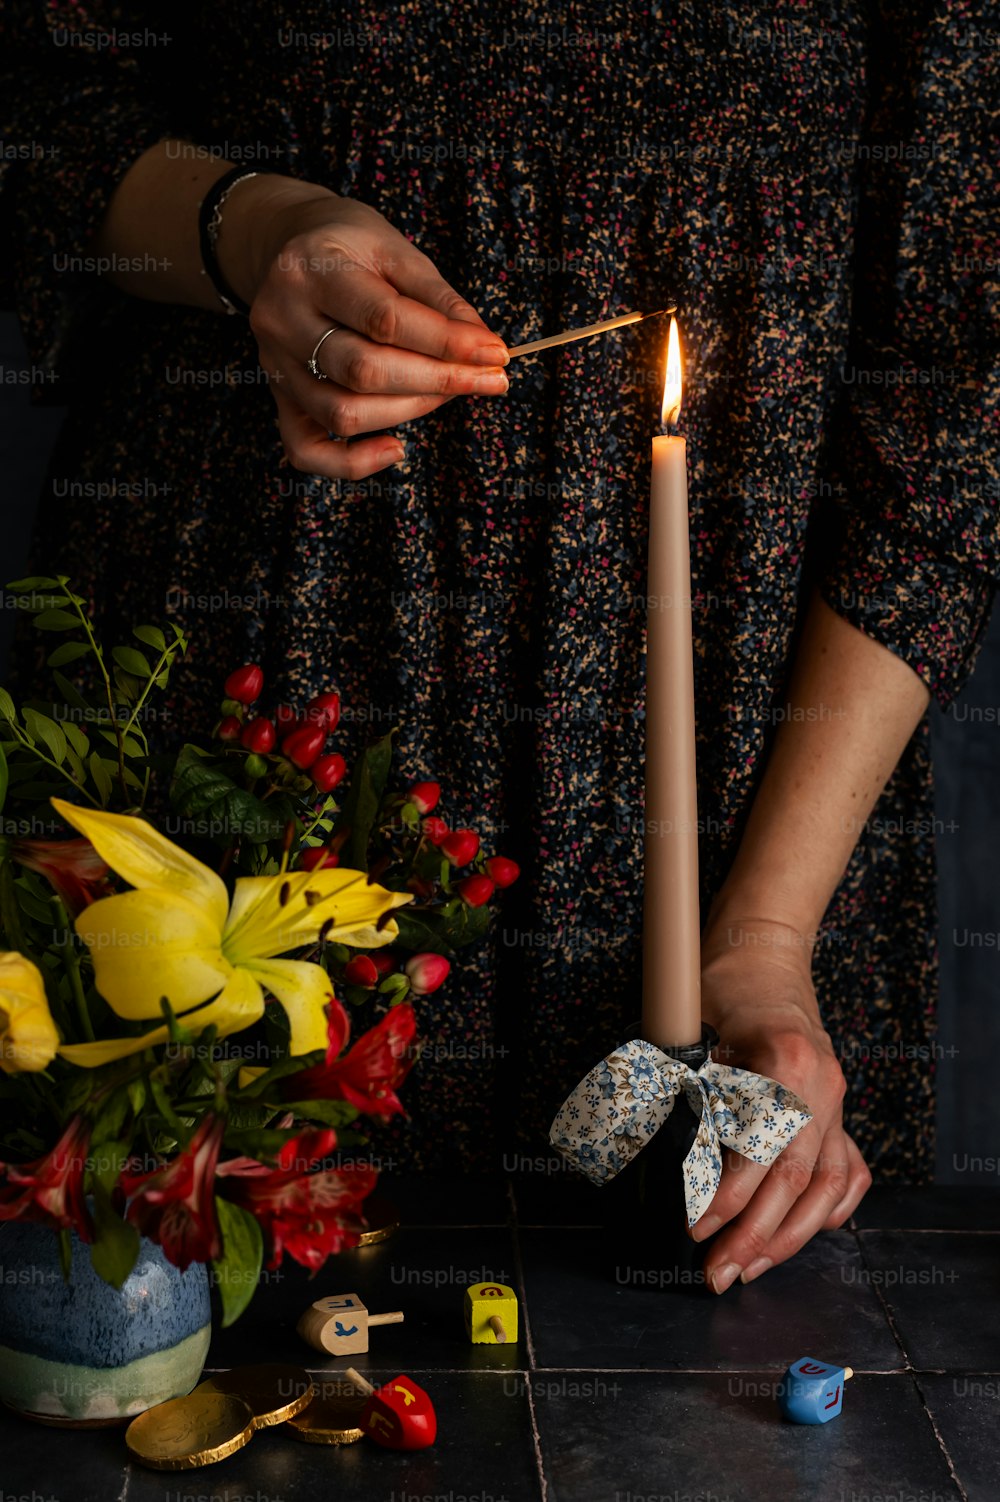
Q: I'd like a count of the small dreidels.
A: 4